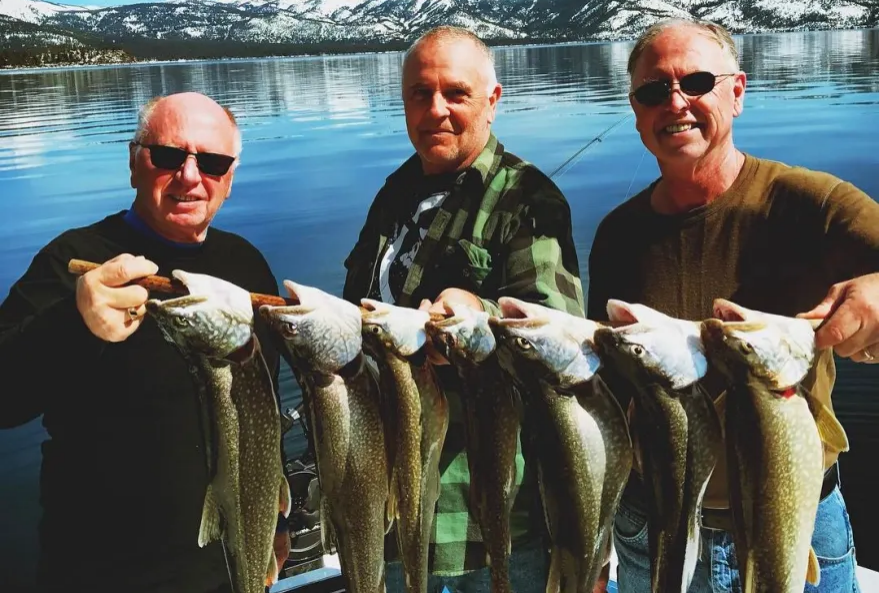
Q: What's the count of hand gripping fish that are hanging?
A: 7